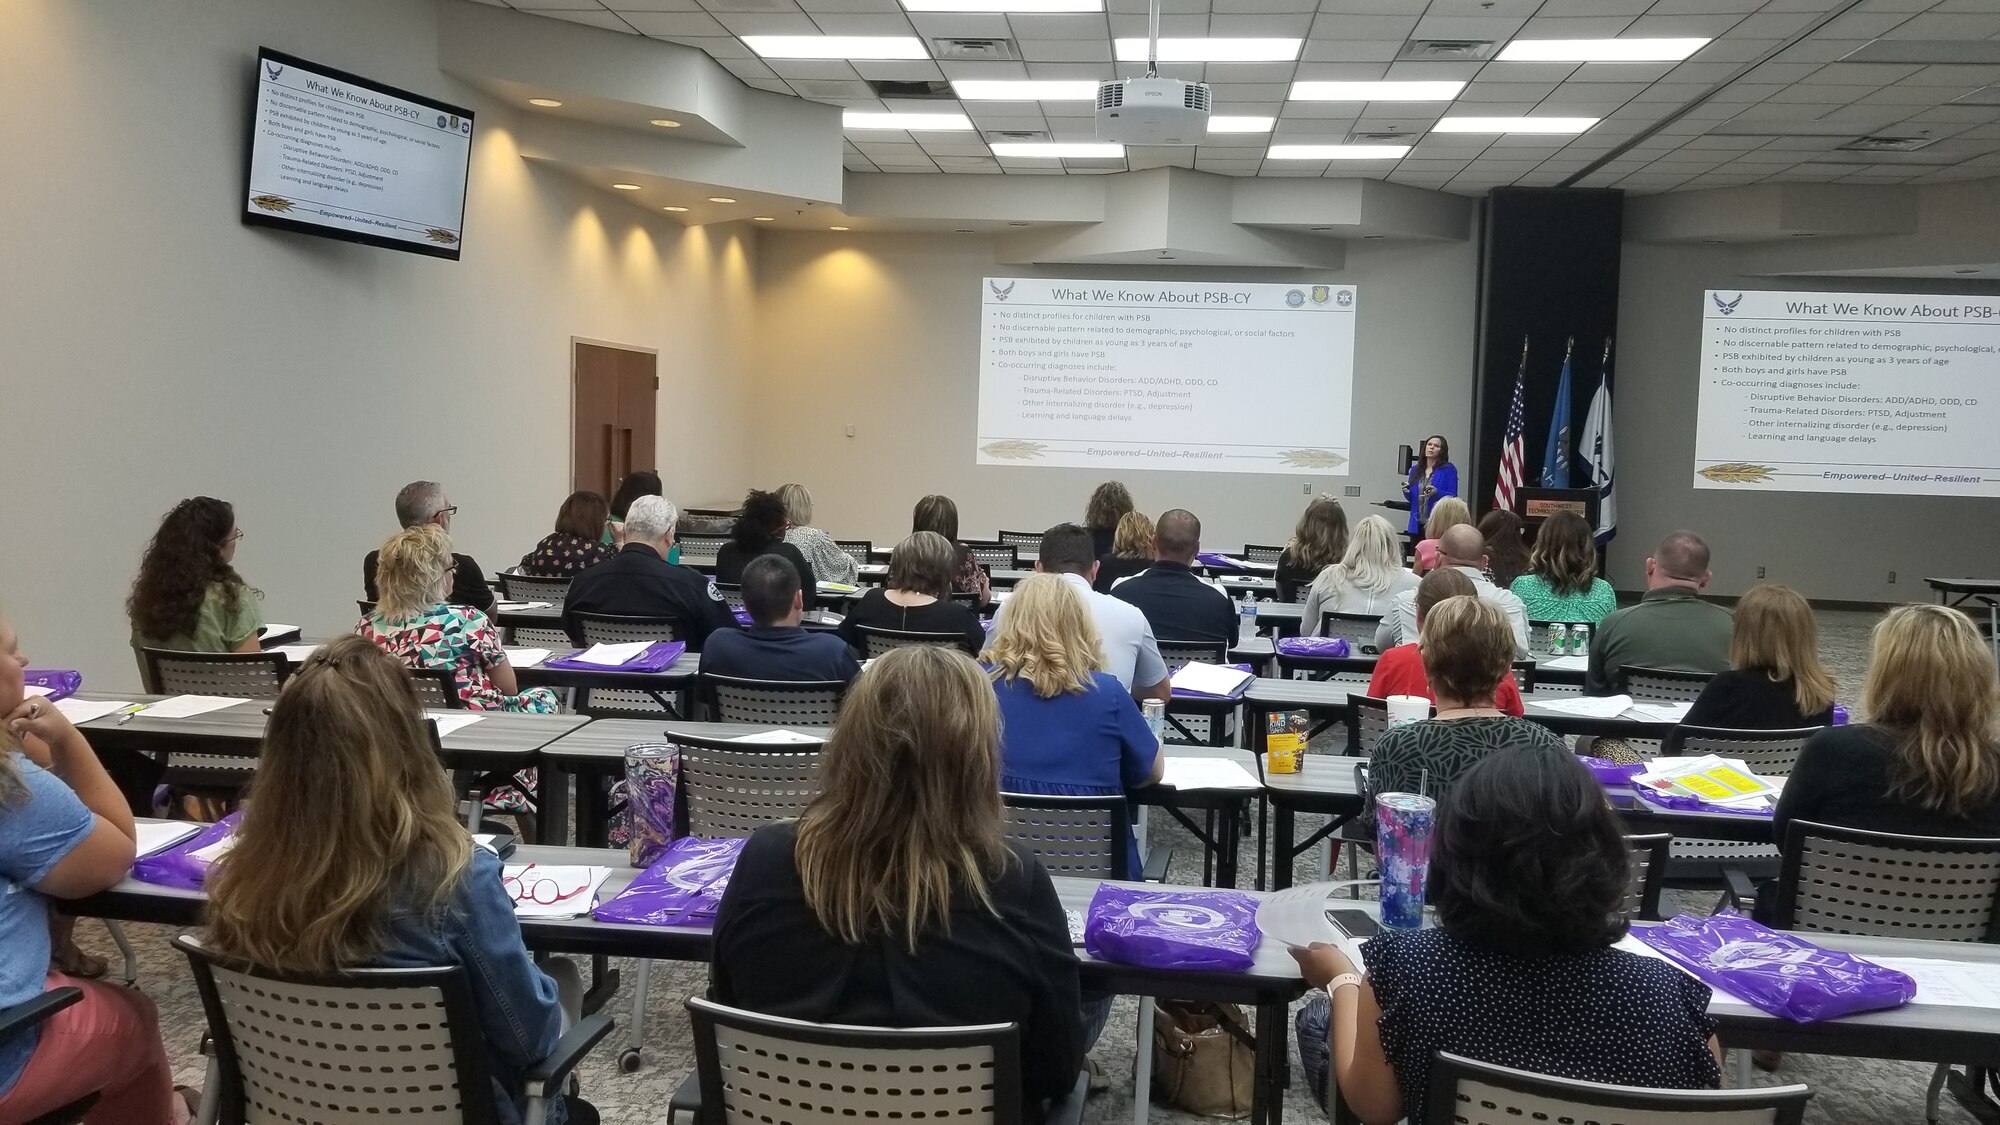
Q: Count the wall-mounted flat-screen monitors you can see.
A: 1